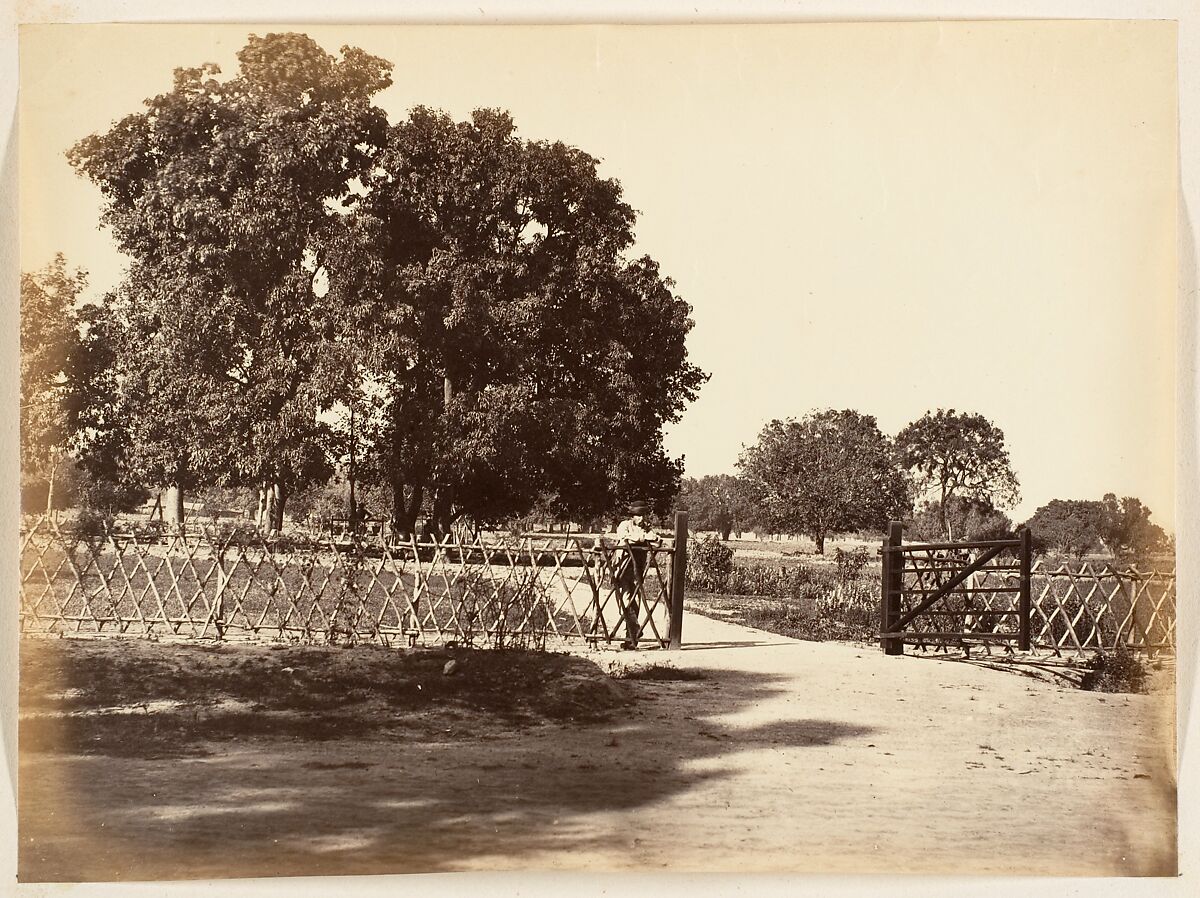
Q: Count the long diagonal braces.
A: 1